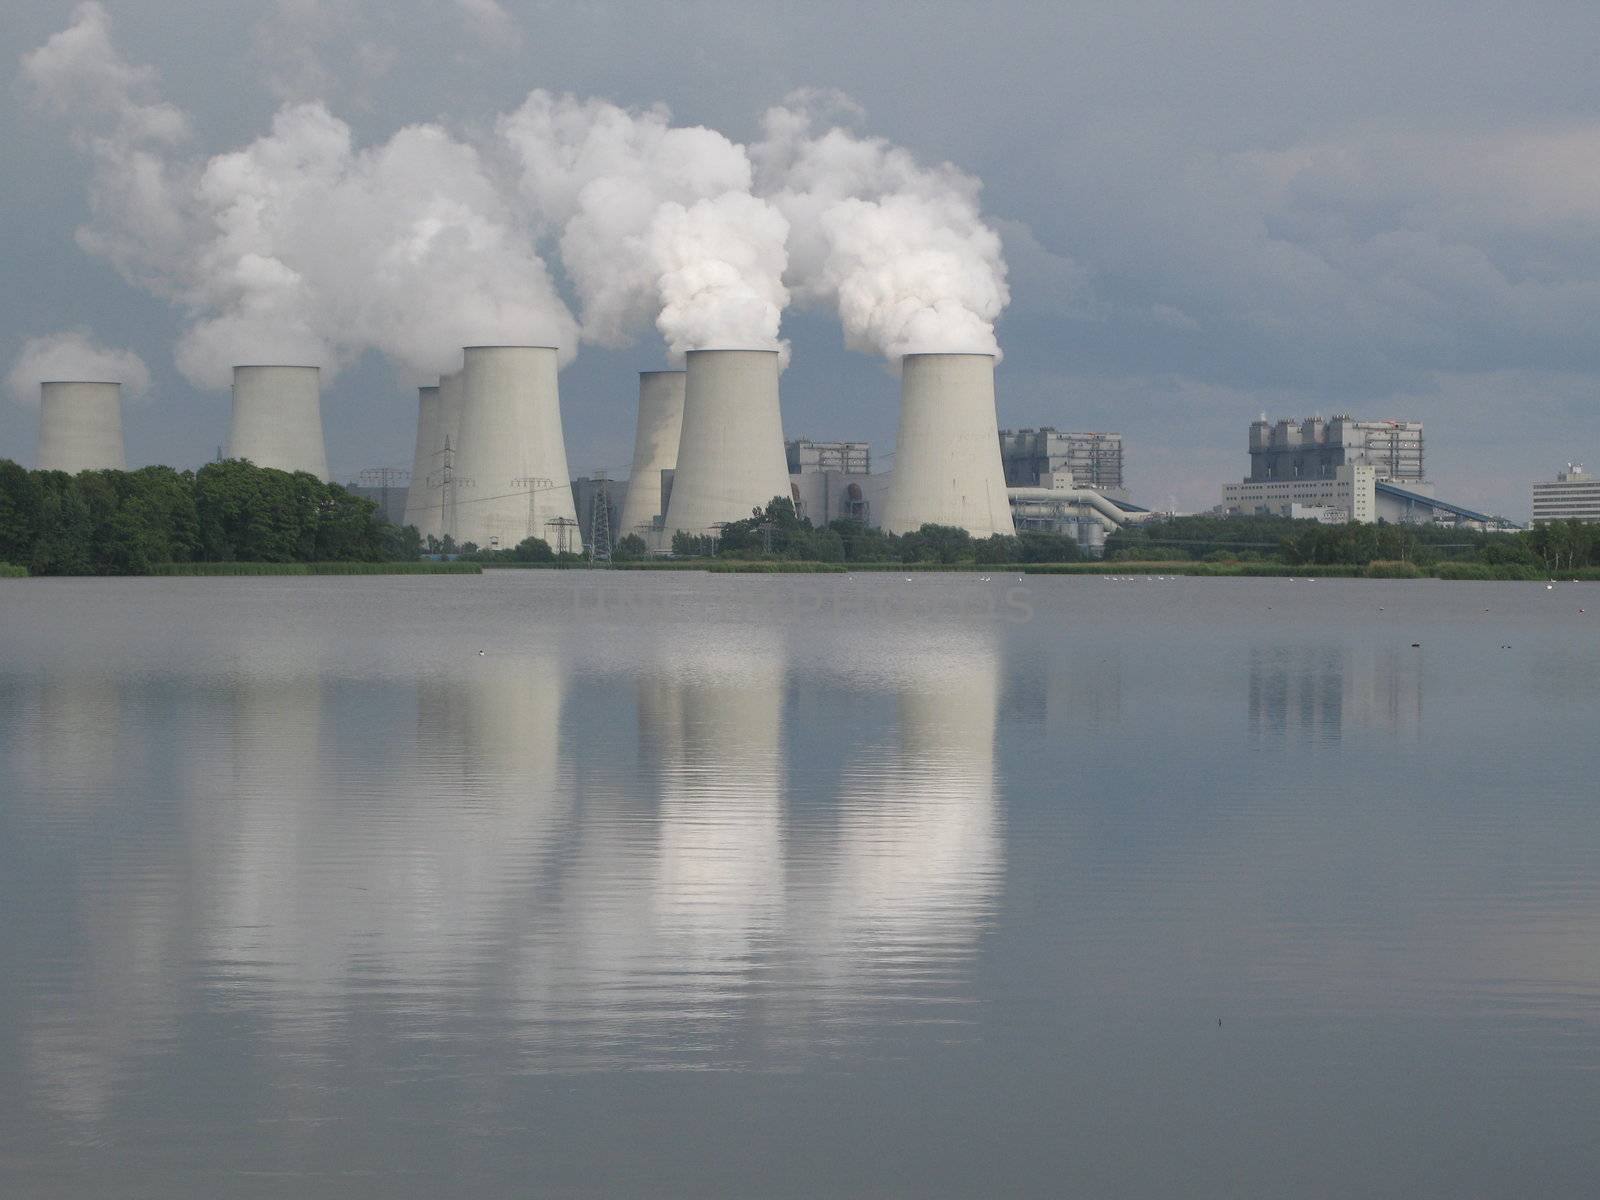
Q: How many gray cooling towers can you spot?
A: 8